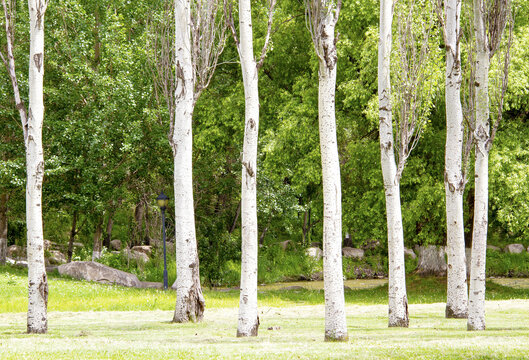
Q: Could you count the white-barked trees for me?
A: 7